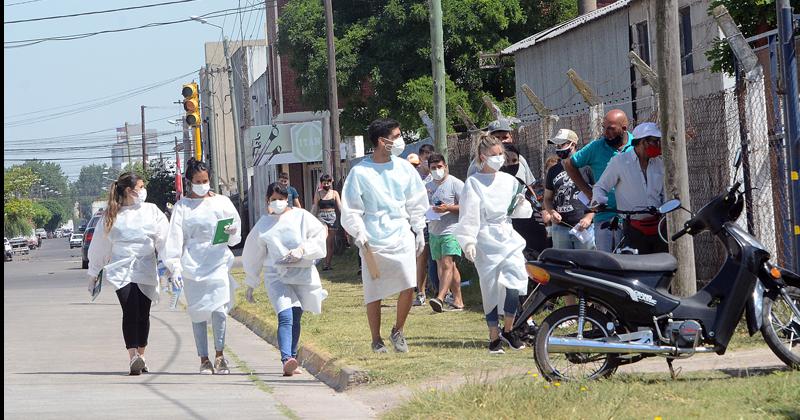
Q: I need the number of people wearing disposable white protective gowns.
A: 5